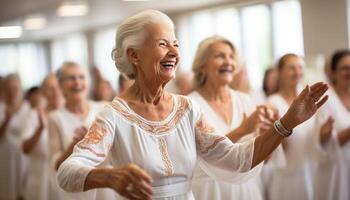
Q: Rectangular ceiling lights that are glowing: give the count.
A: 3